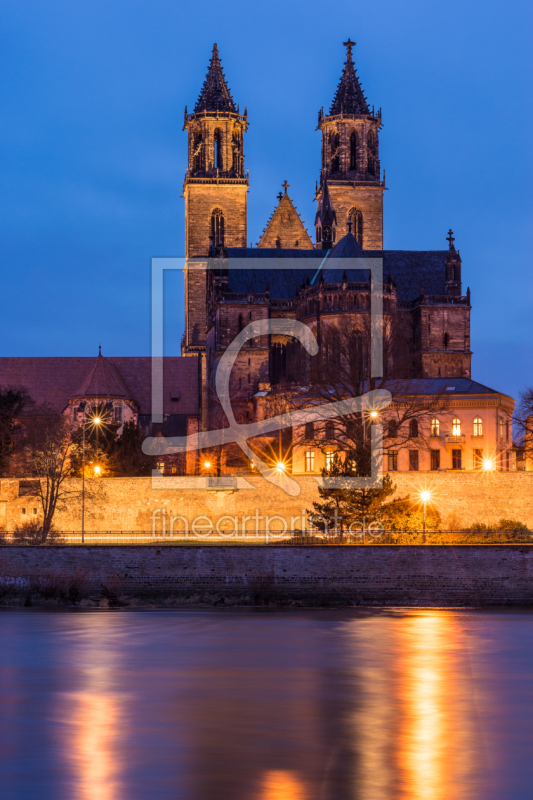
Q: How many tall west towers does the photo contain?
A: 2